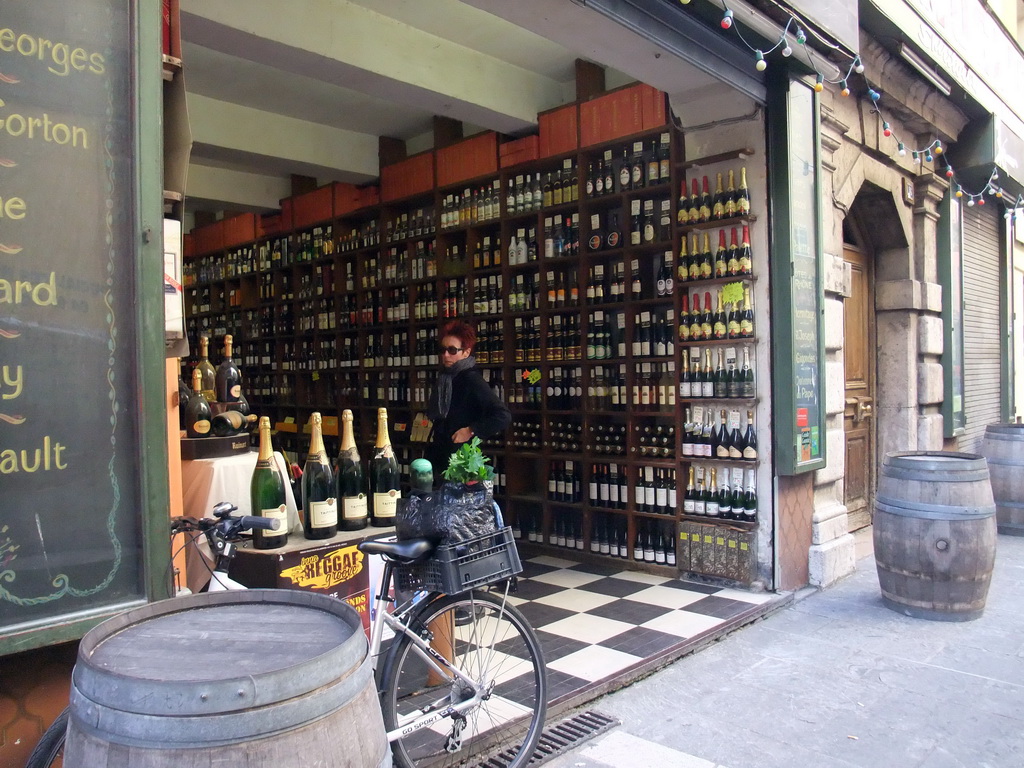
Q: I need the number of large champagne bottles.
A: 4